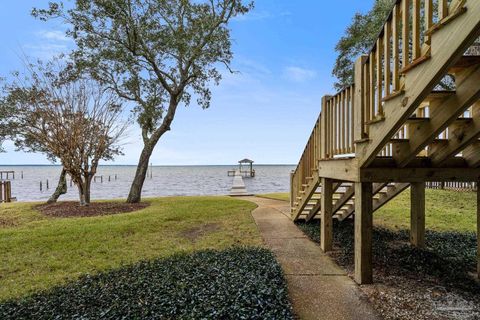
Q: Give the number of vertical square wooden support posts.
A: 4